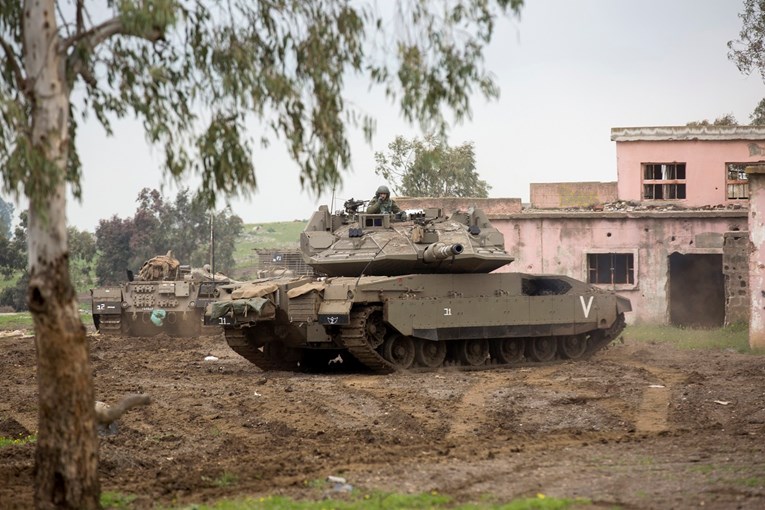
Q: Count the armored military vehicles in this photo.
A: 2